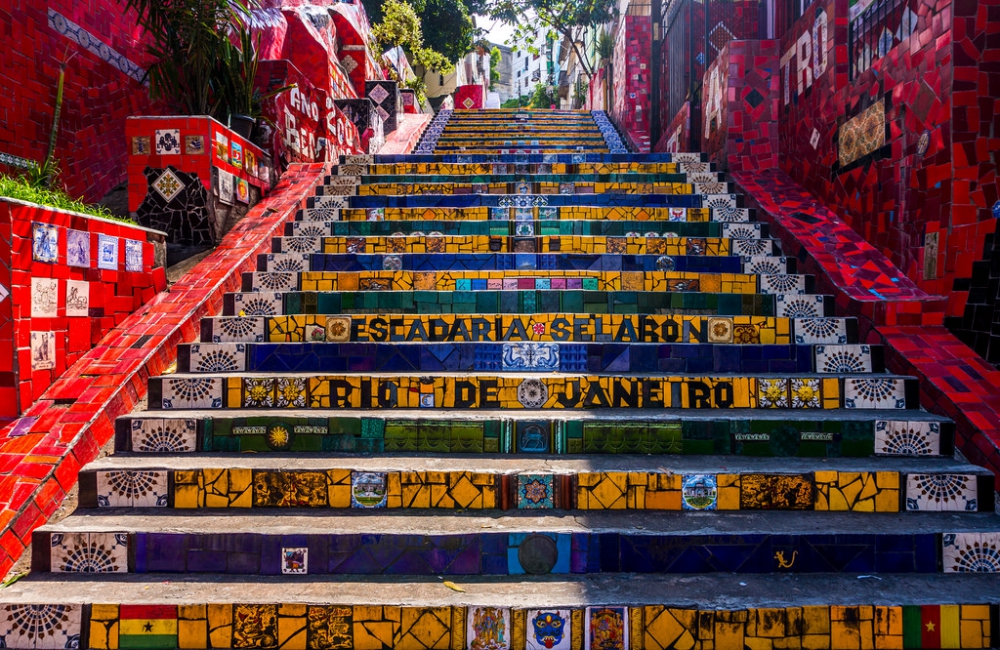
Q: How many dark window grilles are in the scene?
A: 1